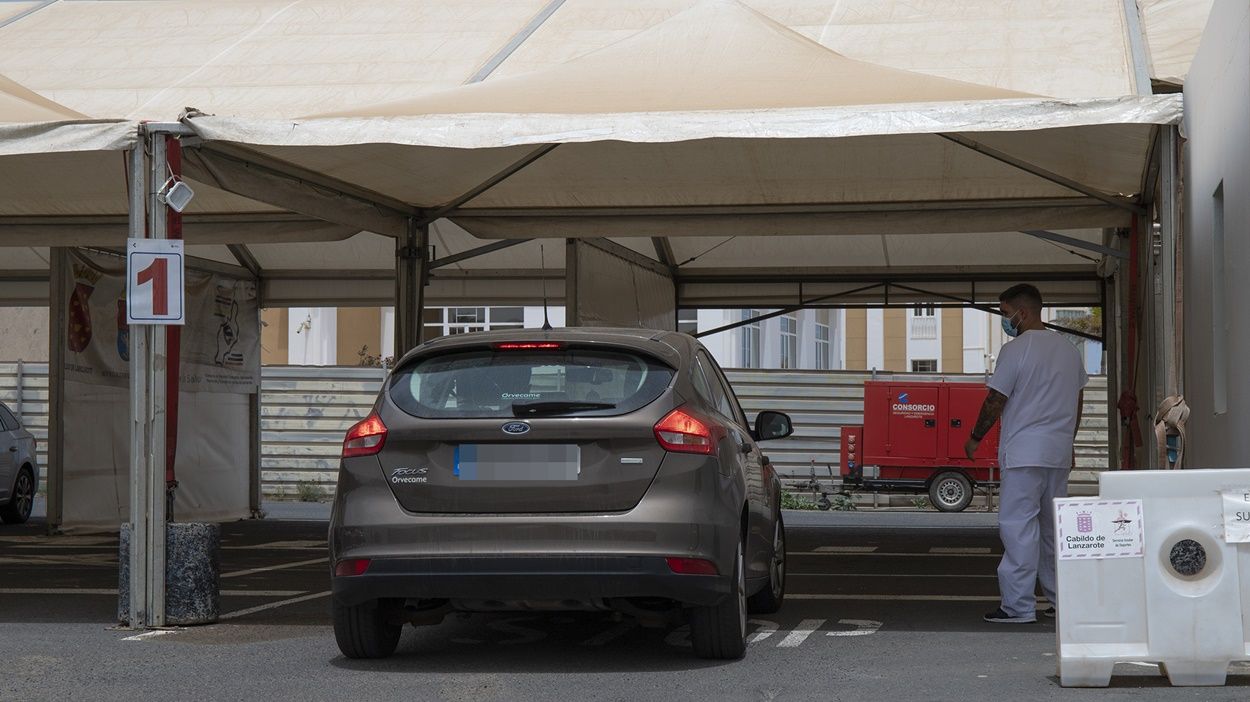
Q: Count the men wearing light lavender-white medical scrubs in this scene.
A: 1